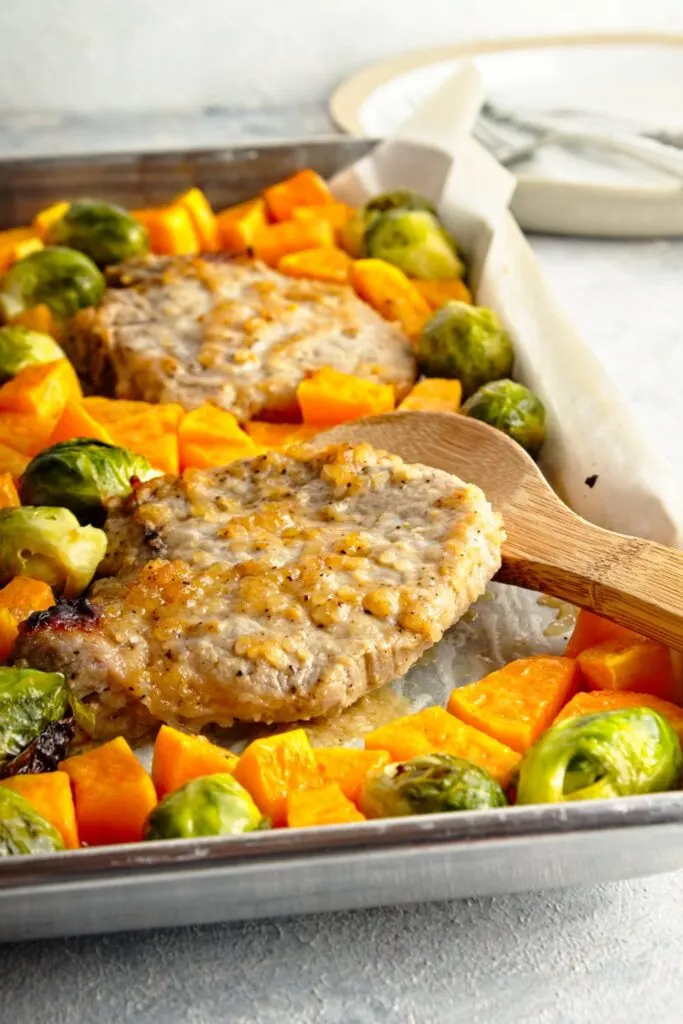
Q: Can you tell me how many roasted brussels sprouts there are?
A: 14